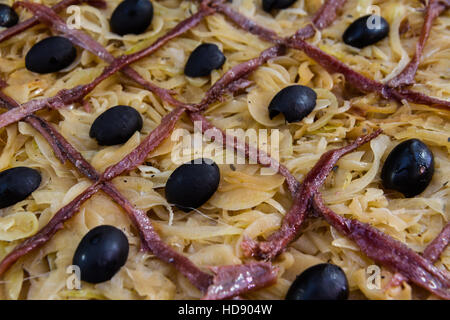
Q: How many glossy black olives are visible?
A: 13